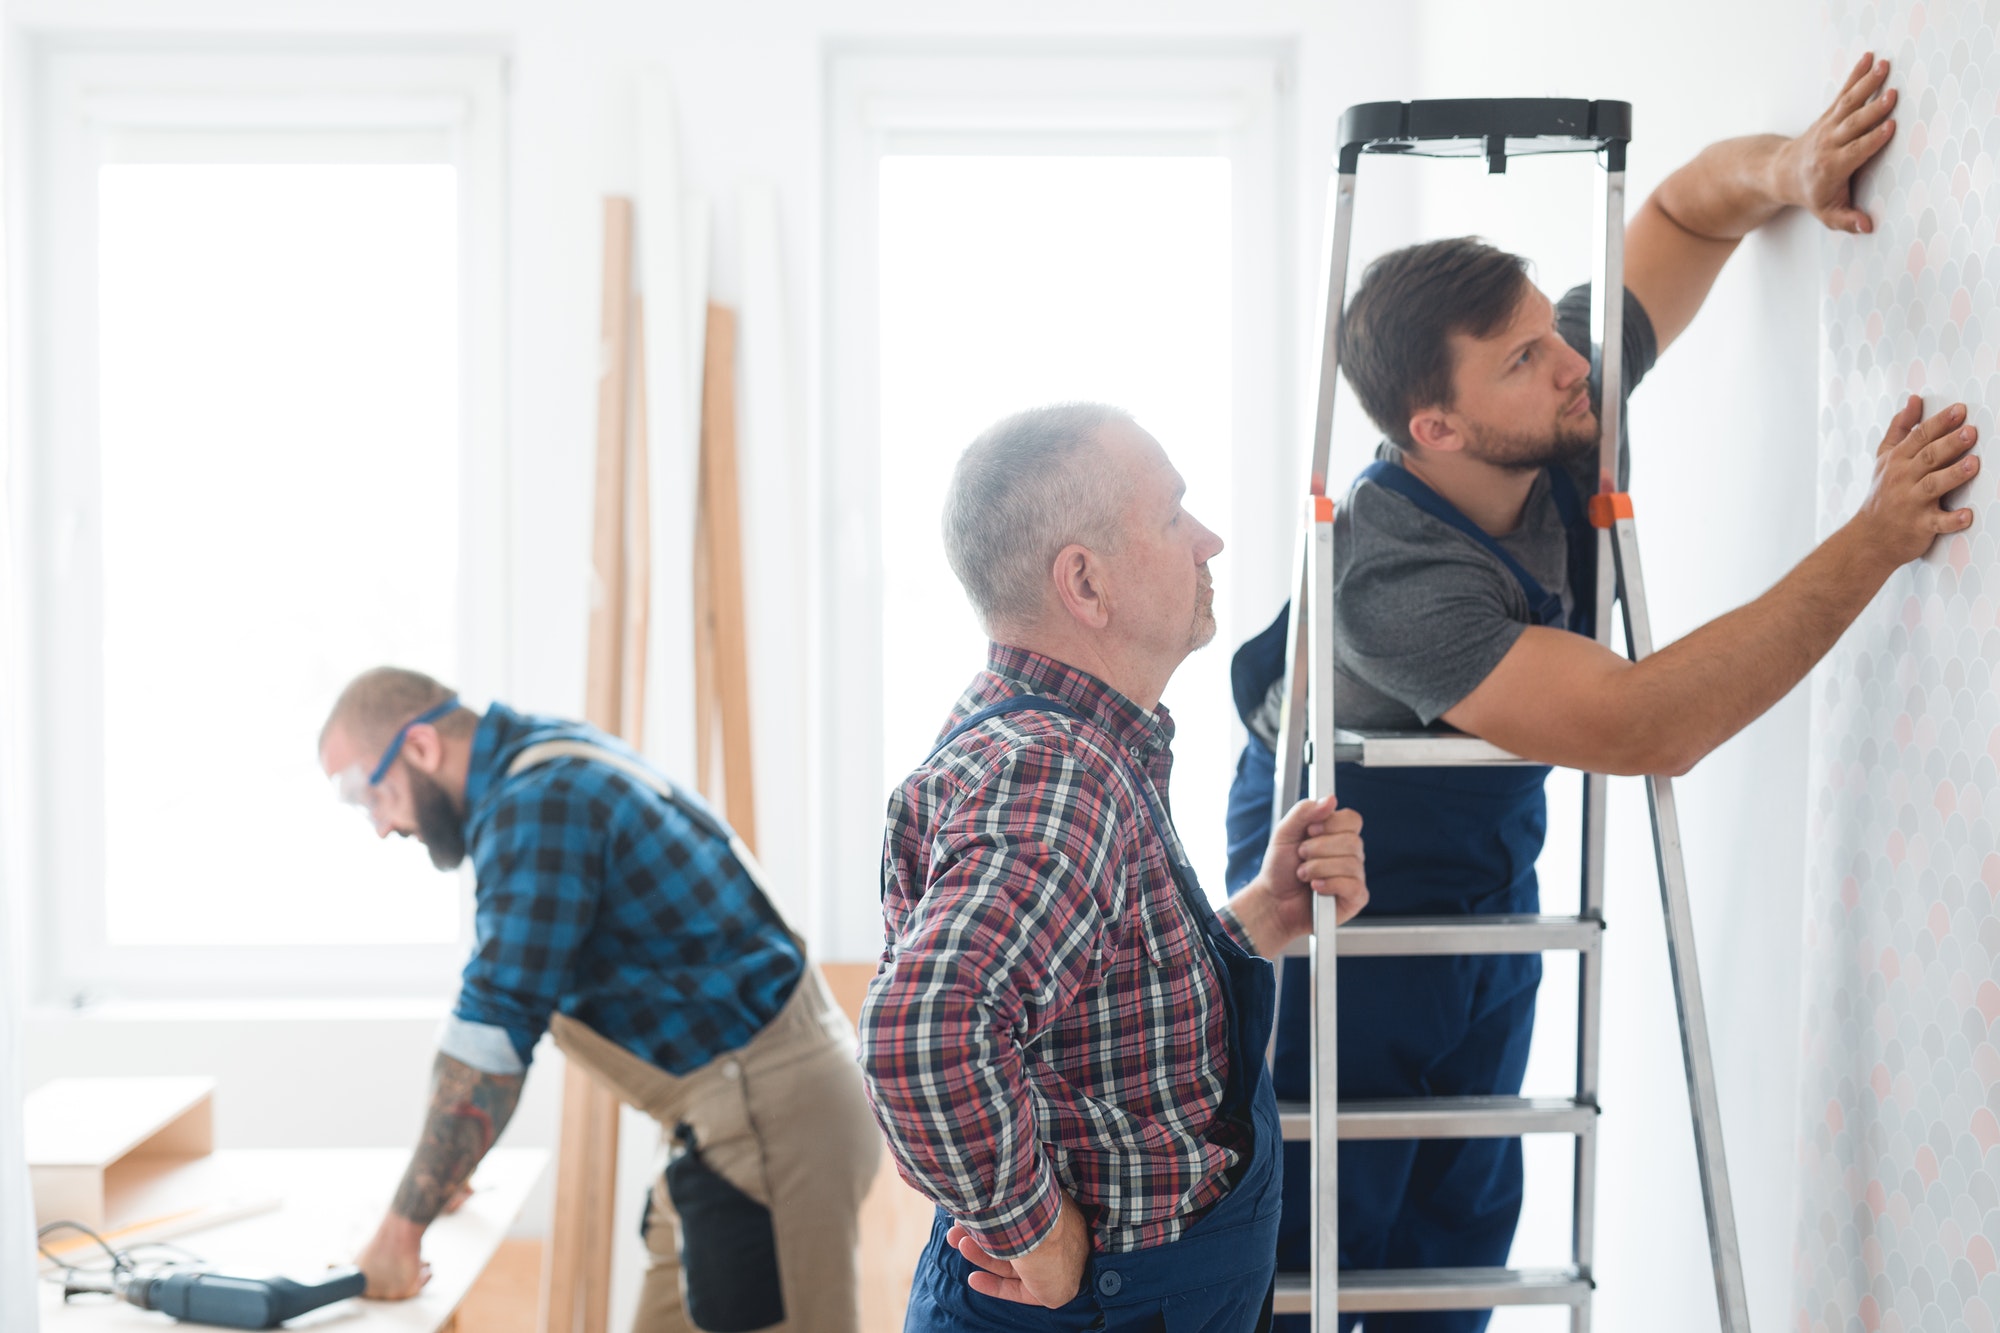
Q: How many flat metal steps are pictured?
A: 4